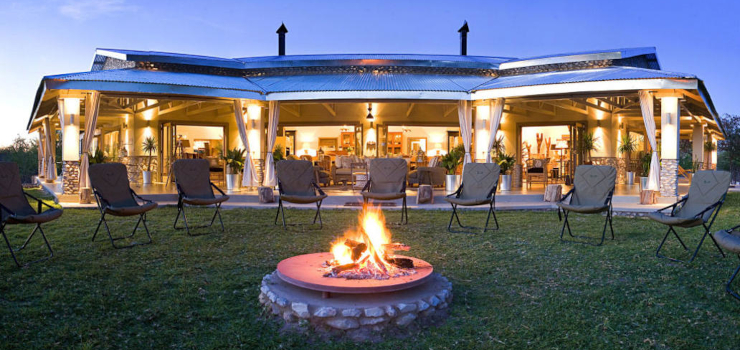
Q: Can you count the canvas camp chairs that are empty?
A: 9